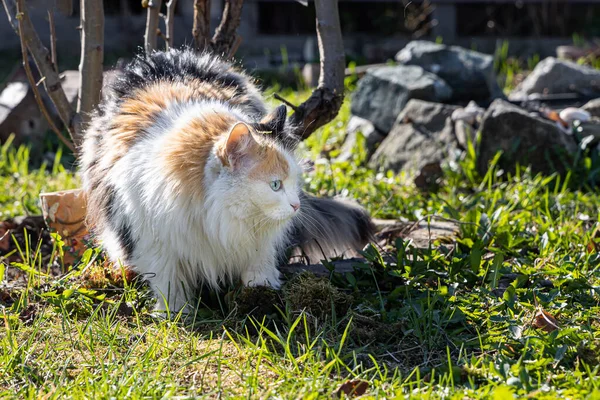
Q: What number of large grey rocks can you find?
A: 5